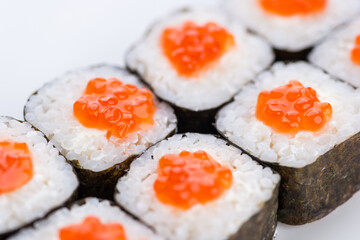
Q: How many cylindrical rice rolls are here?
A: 8